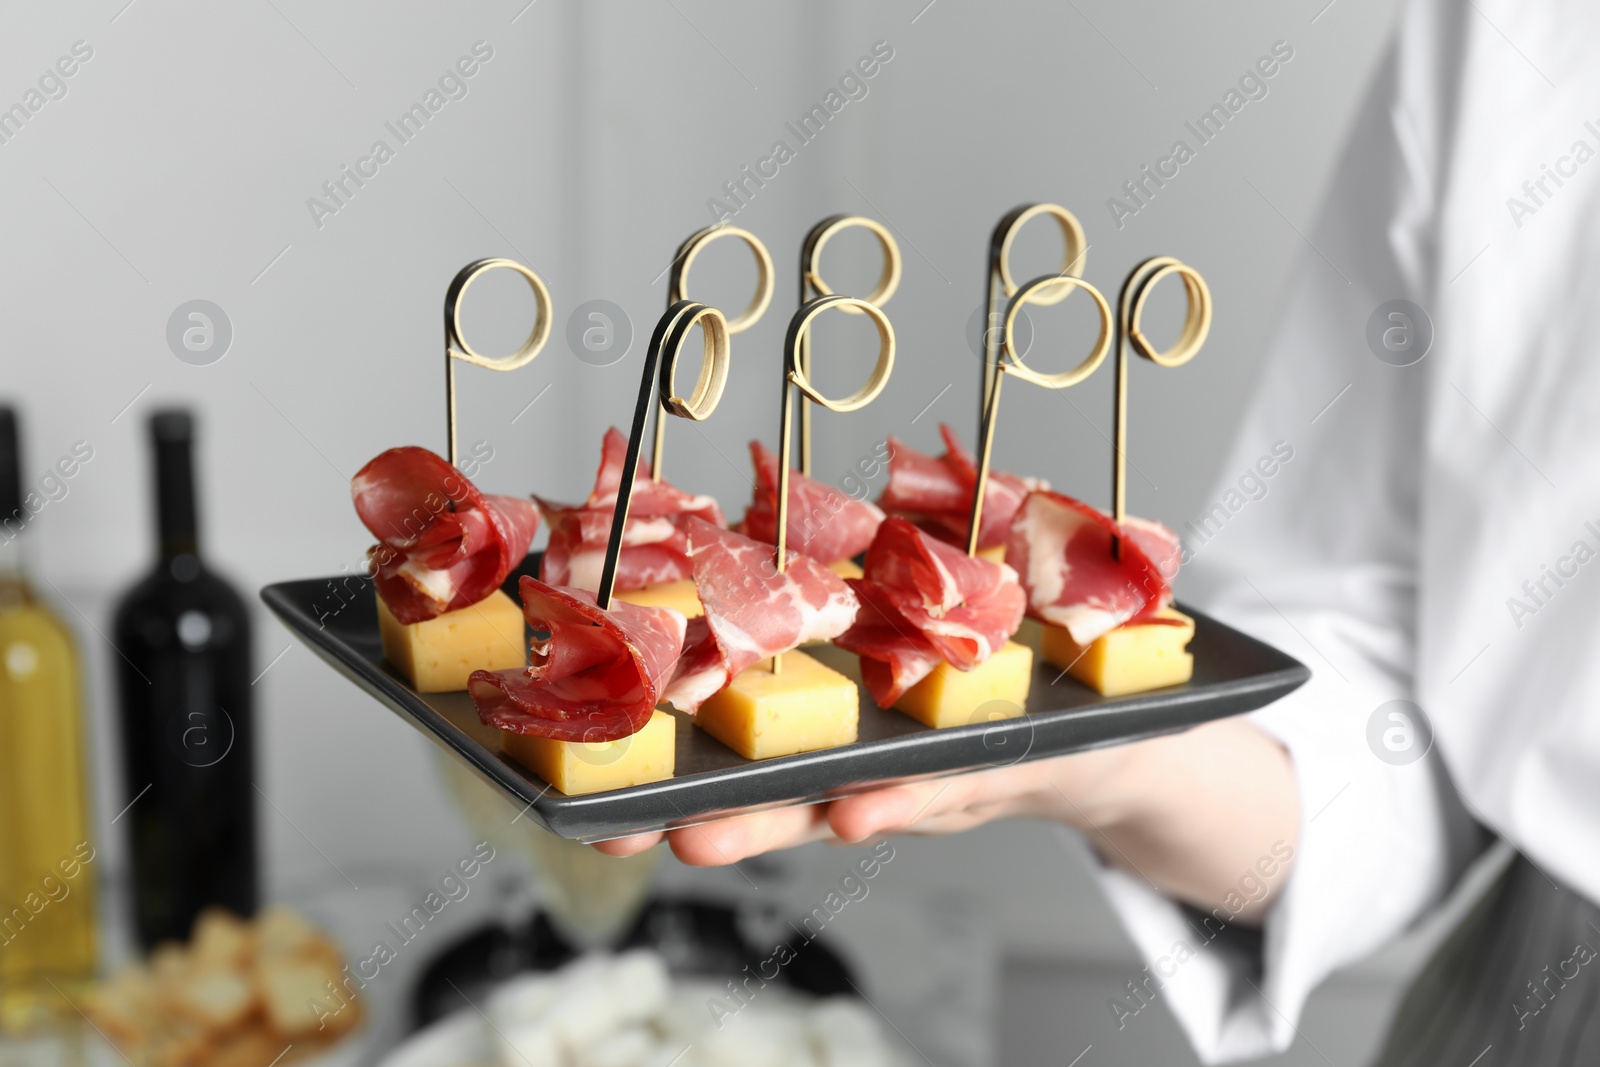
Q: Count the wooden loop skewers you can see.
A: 8